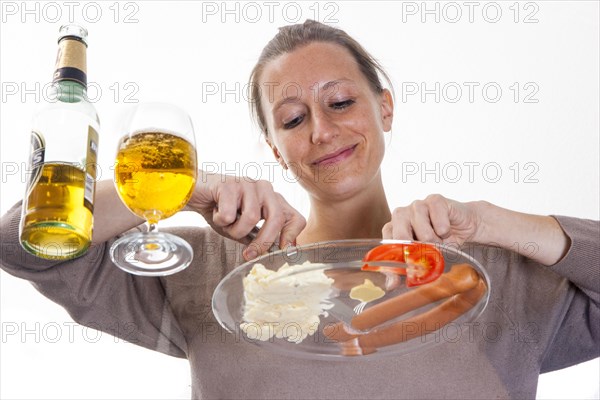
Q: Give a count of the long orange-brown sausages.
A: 2